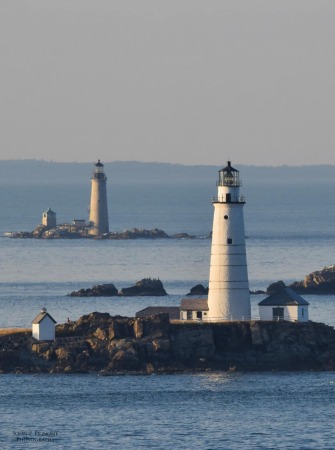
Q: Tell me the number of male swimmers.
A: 0